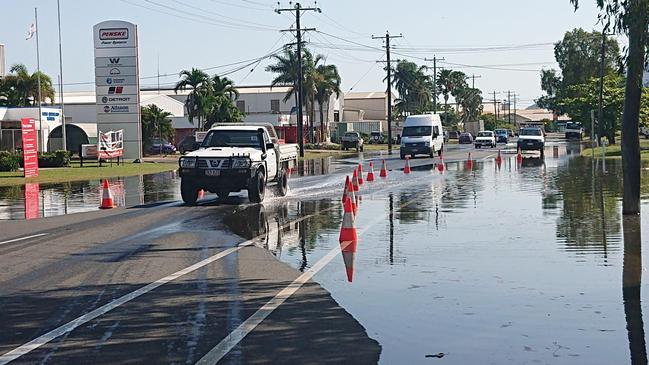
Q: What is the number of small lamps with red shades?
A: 0